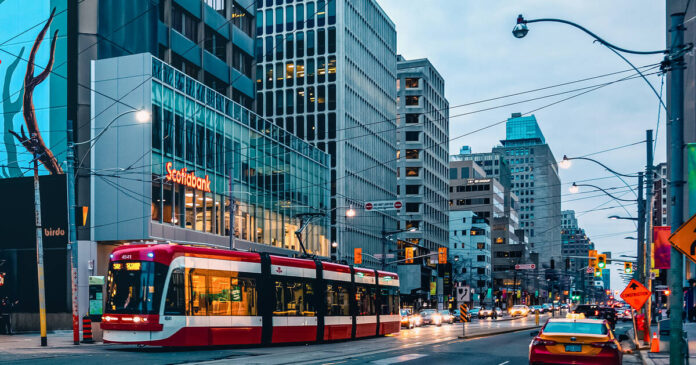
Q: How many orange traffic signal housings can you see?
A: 7